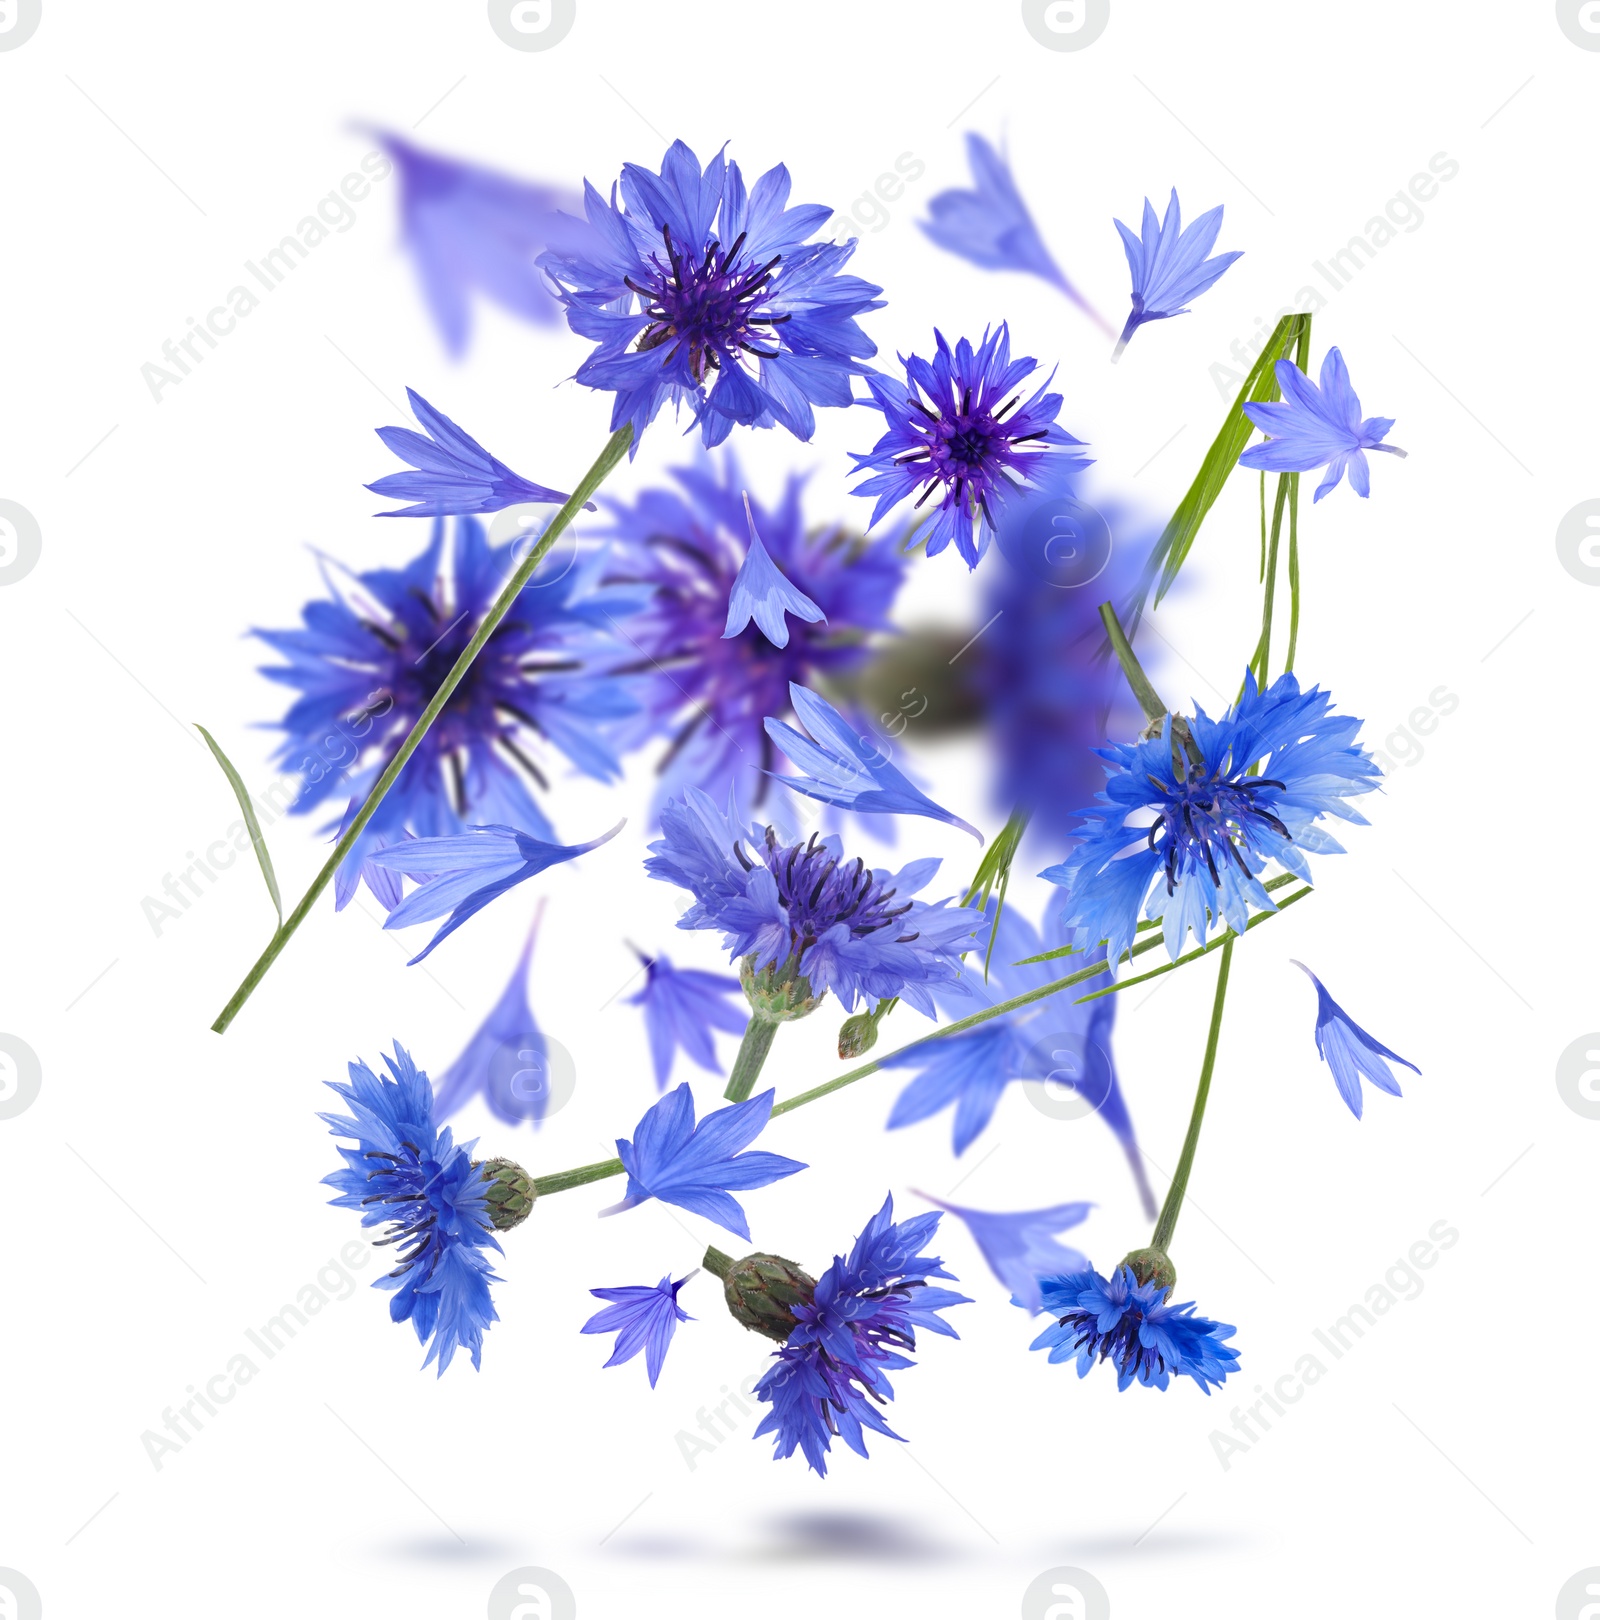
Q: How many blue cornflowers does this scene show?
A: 10